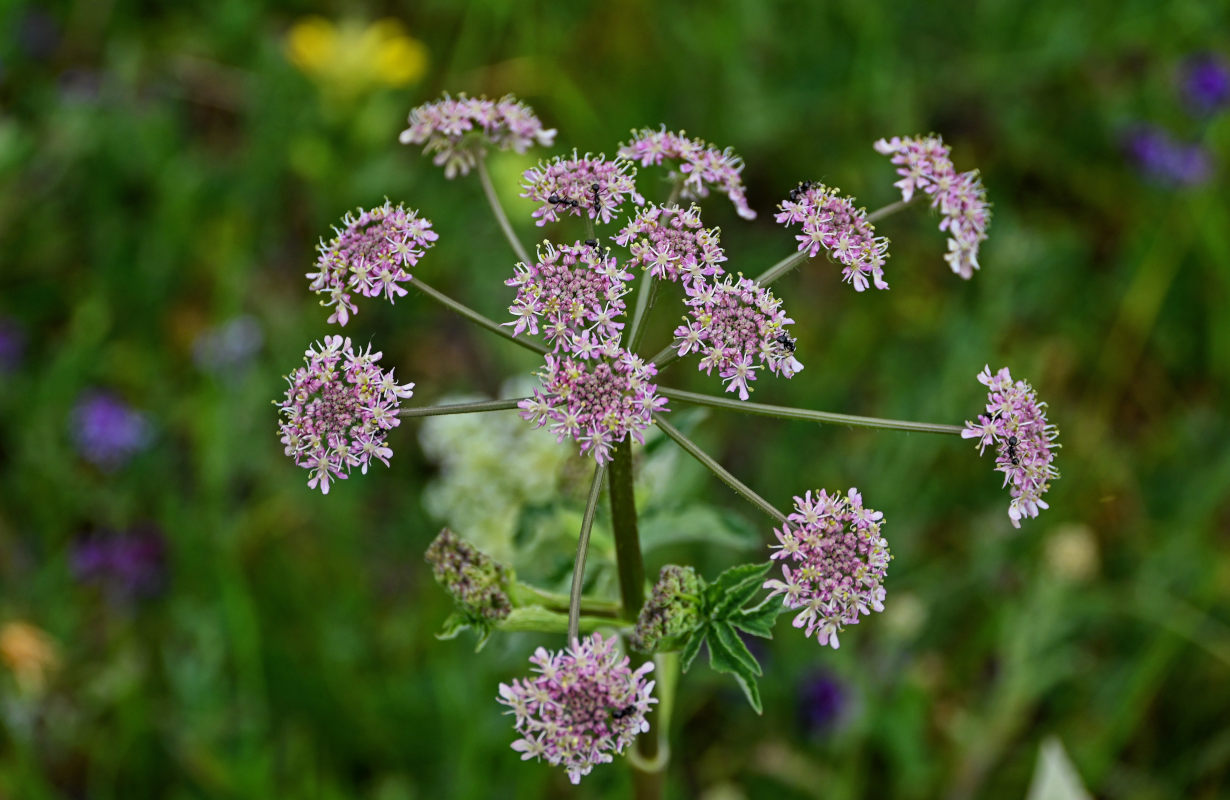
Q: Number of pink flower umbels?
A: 14